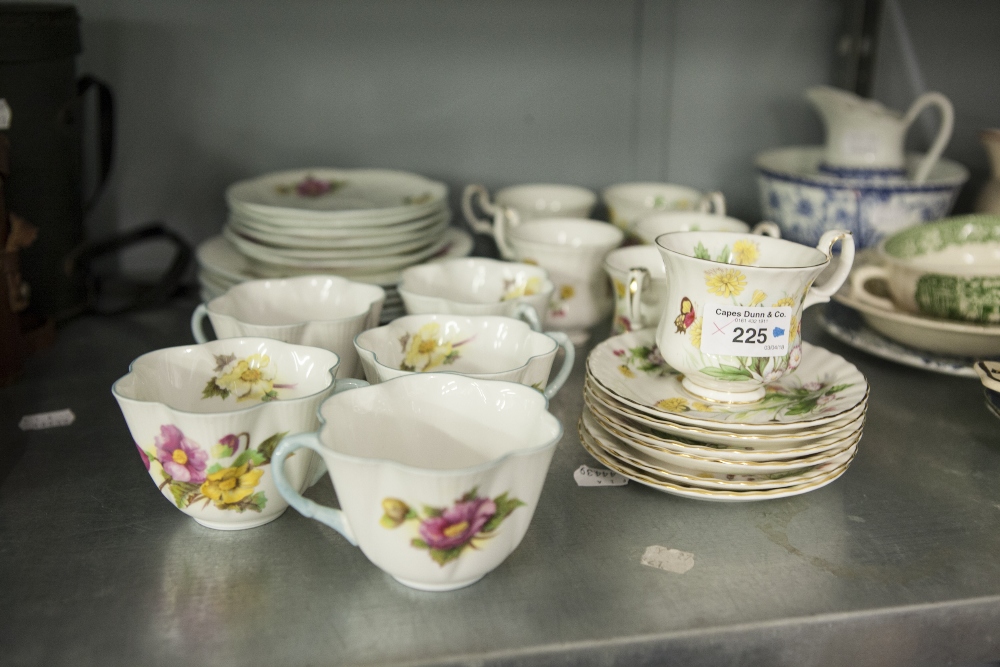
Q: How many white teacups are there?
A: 11